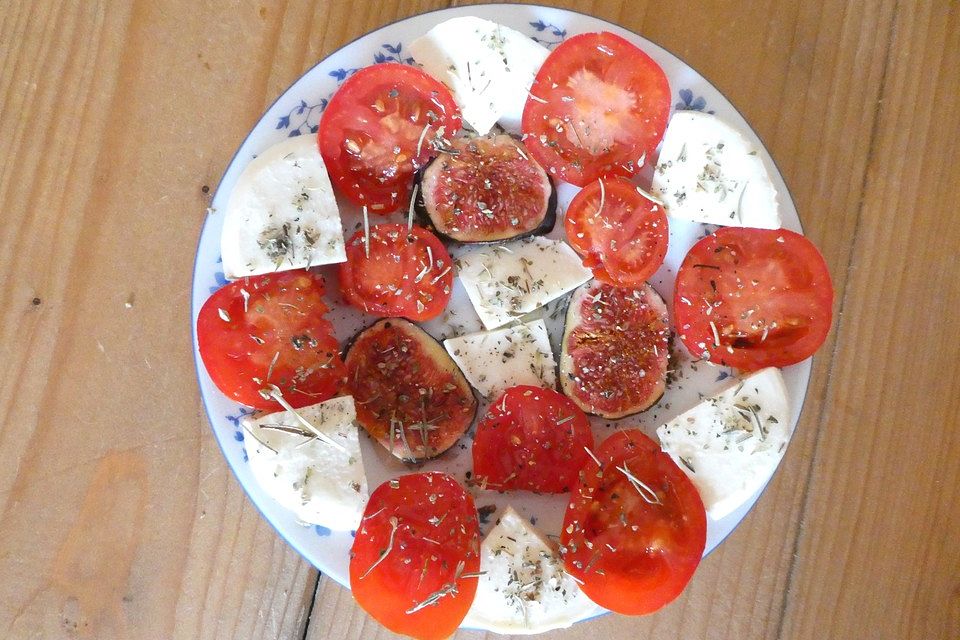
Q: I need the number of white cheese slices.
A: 8